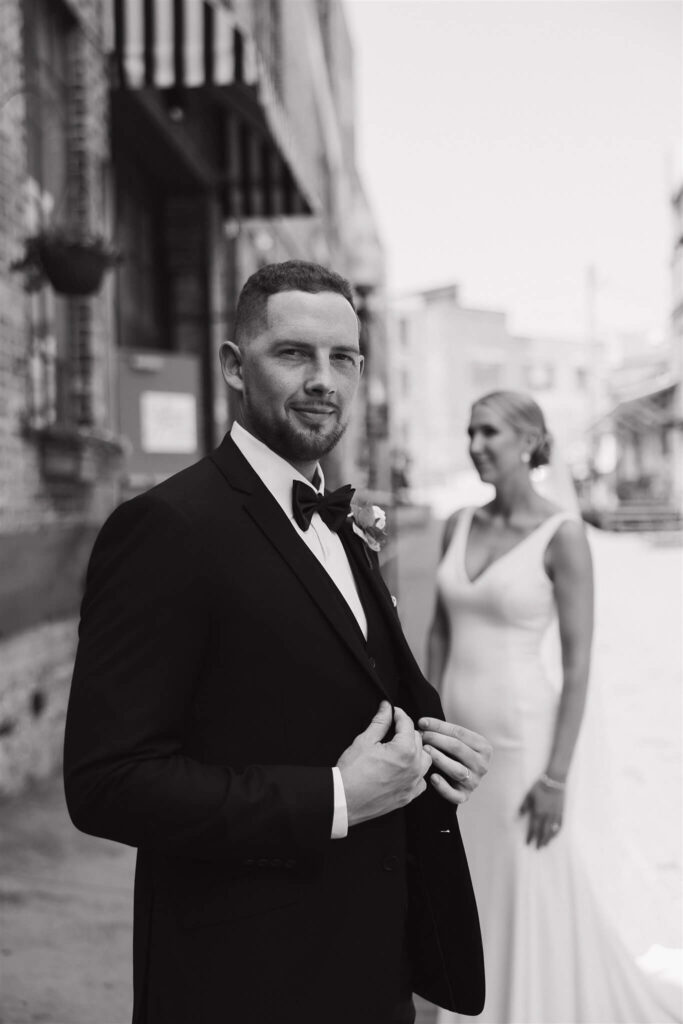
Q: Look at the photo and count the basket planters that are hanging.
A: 1